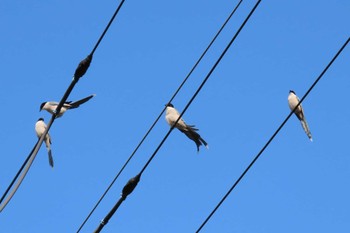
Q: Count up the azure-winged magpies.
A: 4